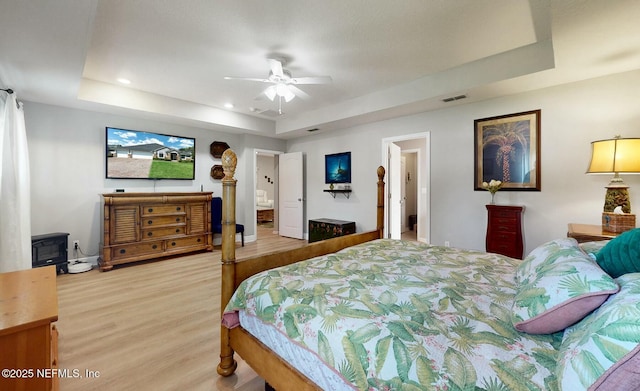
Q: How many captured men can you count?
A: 0